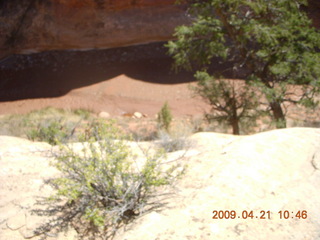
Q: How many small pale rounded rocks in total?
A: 2